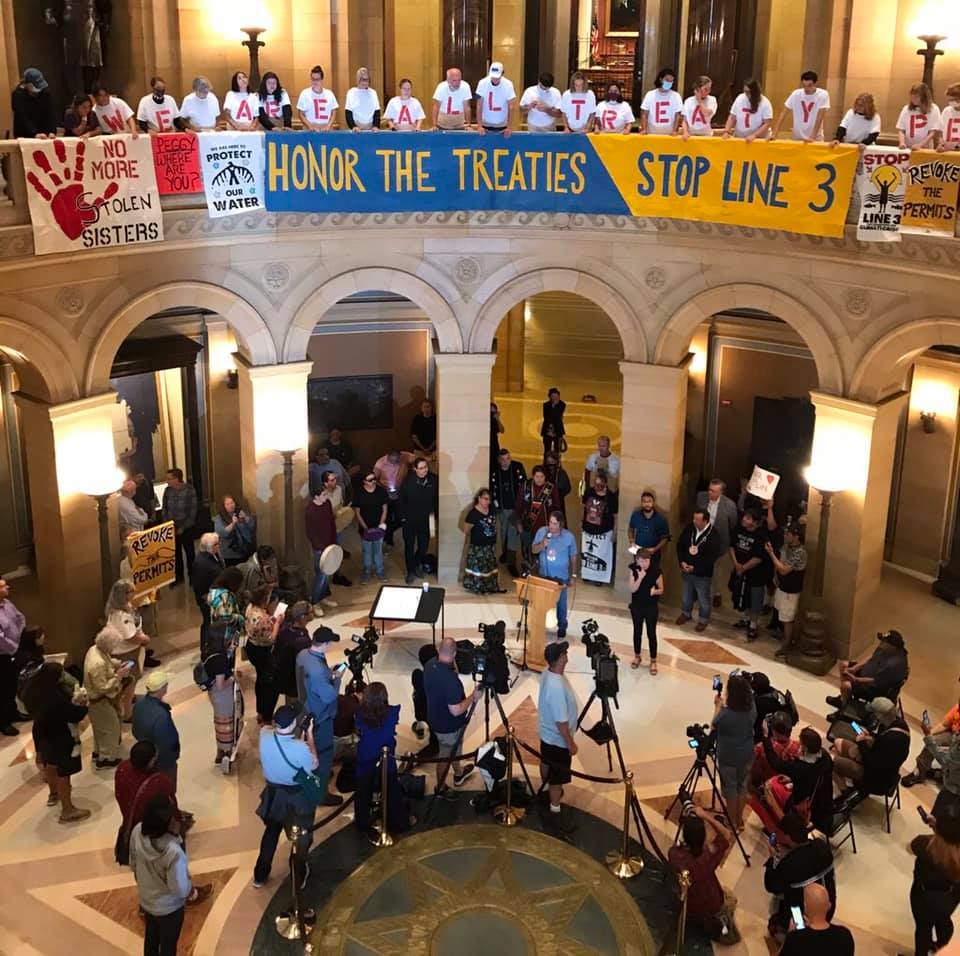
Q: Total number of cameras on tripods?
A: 4